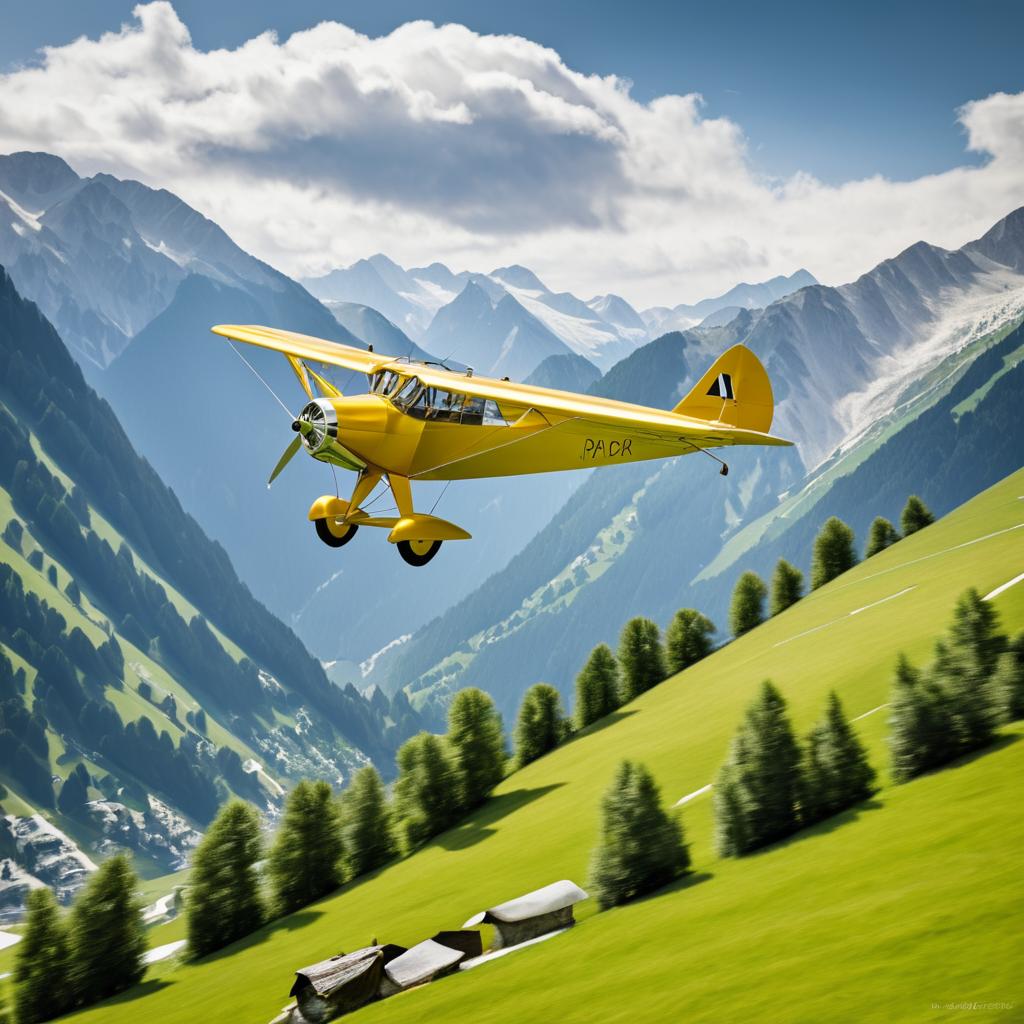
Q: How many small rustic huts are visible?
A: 3